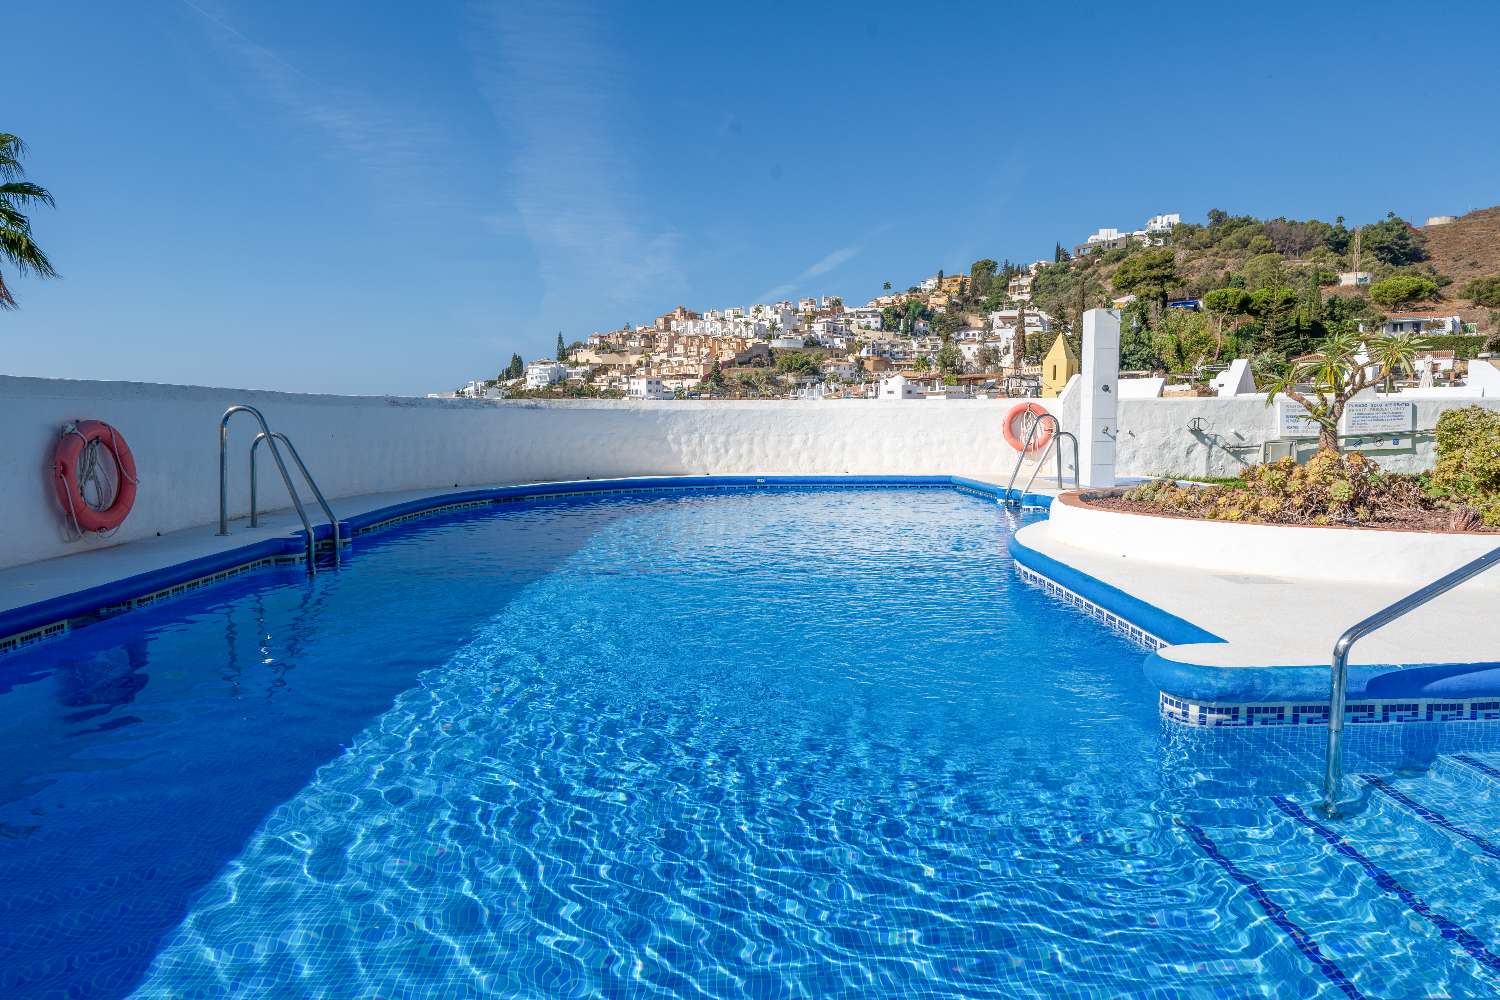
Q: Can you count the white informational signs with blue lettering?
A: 2